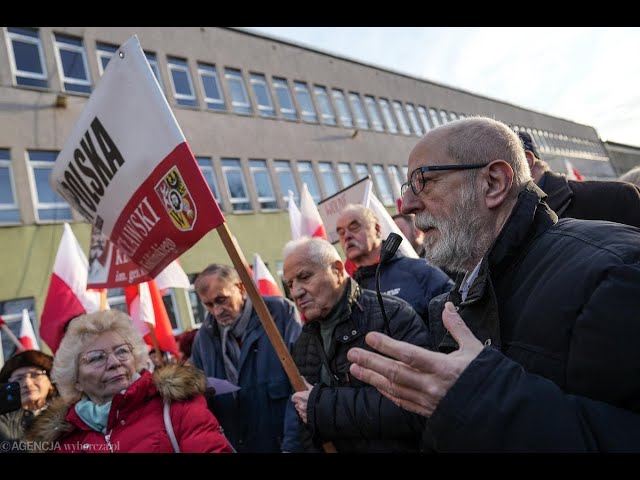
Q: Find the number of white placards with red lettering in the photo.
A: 1